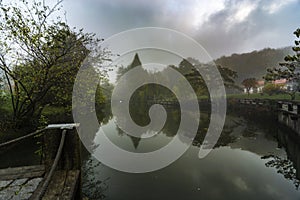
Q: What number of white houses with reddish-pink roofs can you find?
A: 2